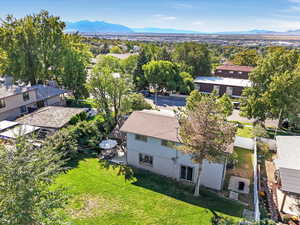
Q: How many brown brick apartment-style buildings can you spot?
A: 2